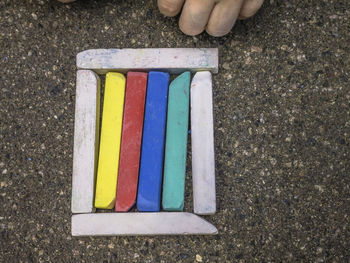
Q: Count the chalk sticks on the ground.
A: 8